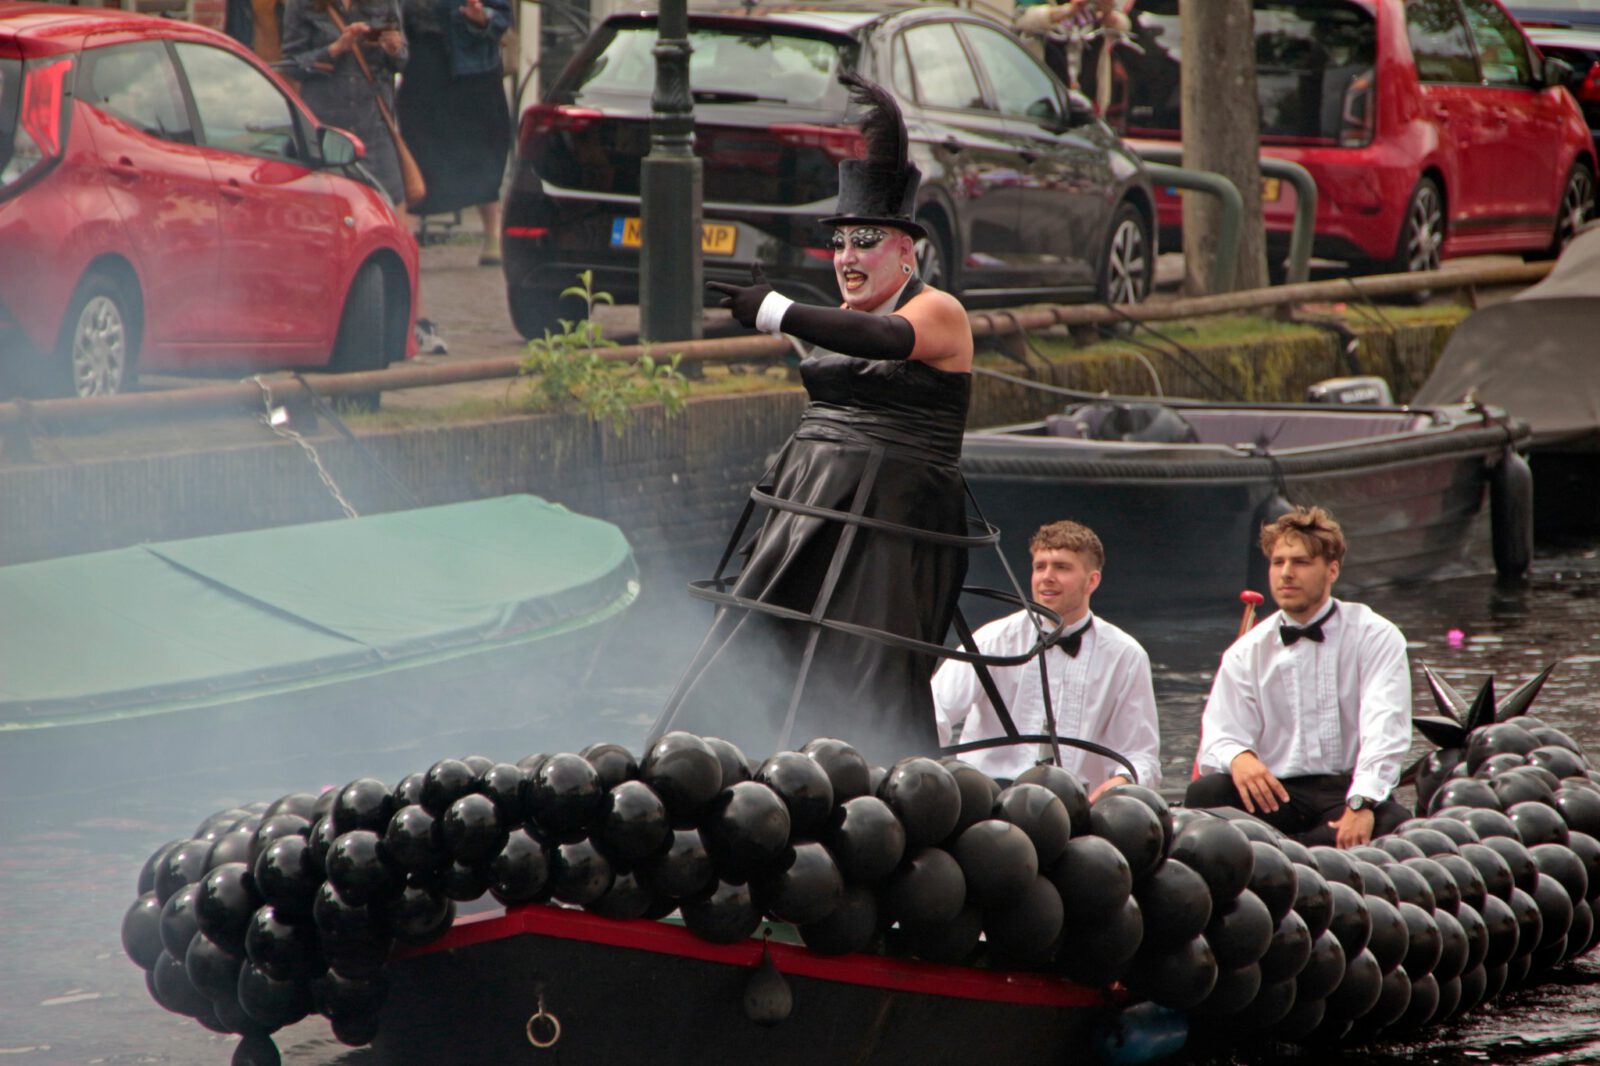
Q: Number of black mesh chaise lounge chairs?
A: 0